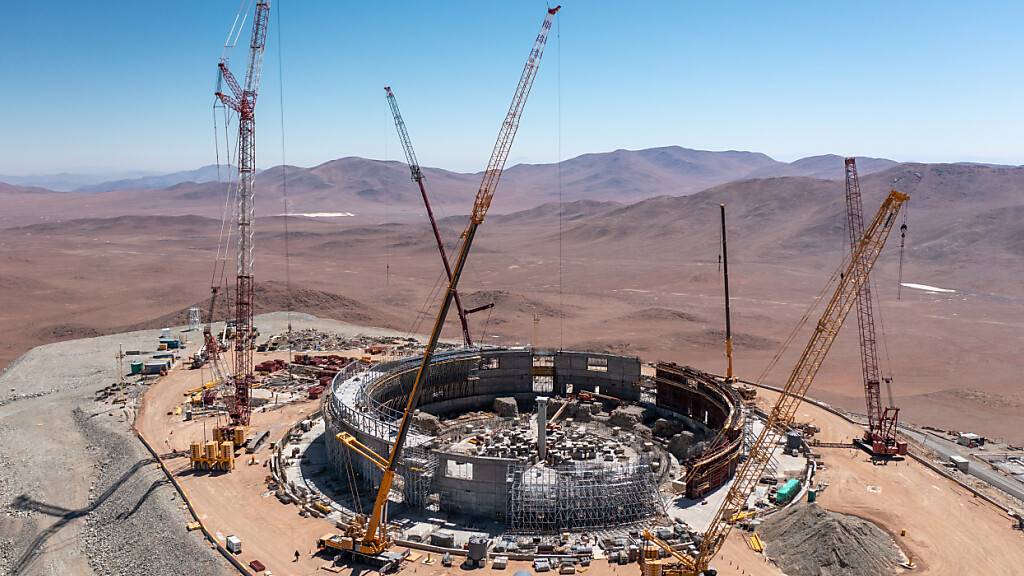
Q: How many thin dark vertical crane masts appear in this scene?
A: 1